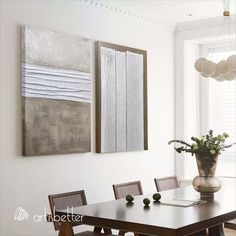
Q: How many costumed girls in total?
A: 0